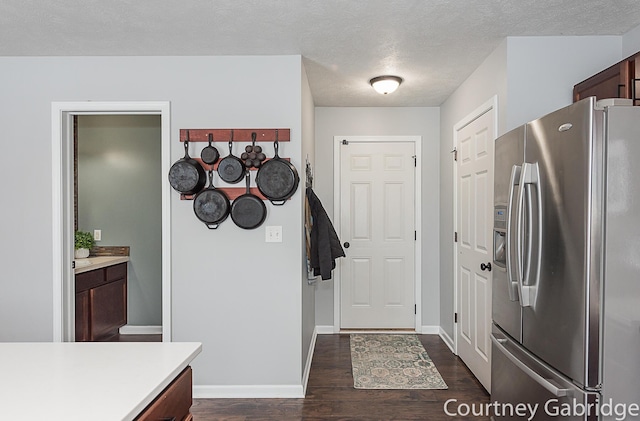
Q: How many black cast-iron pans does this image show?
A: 7